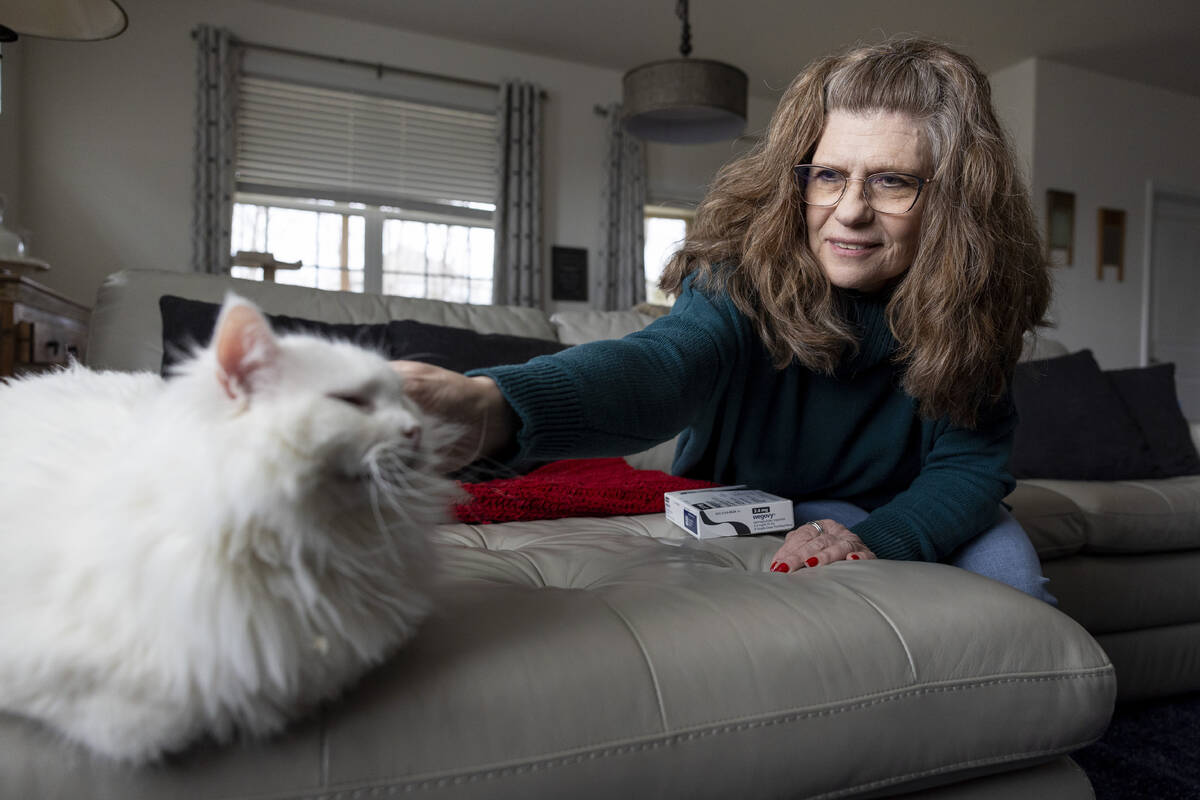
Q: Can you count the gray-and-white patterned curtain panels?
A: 3